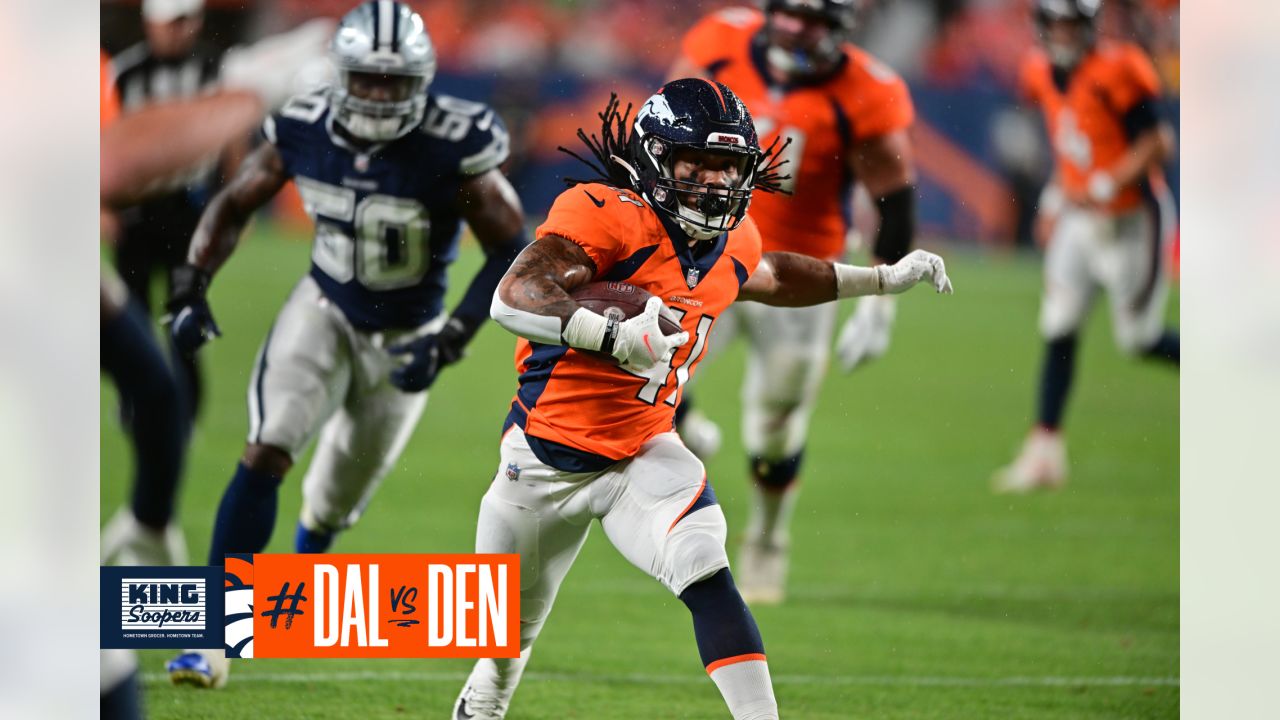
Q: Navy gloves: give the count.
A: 2